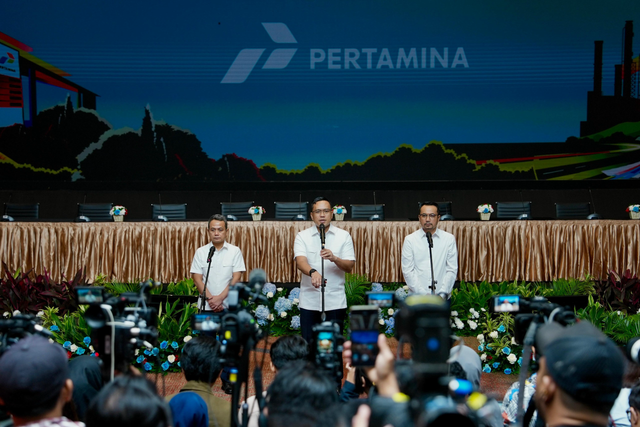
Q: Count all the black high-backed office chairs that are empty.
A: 9